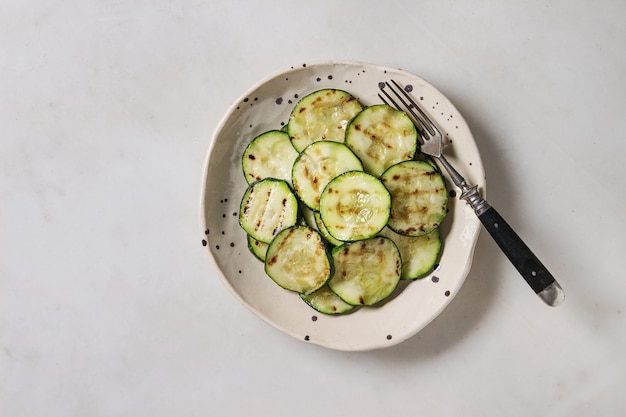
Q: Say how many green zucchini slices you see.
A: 13